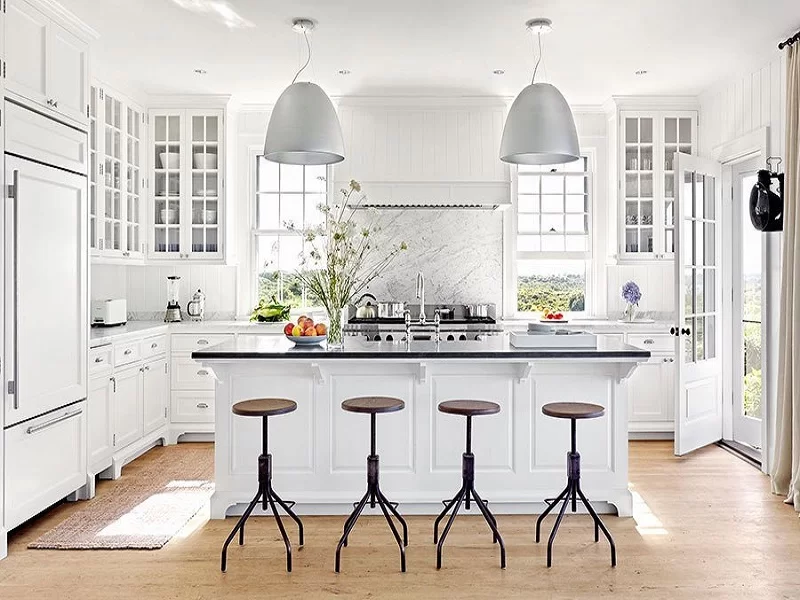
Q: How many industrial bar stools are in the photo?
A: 4